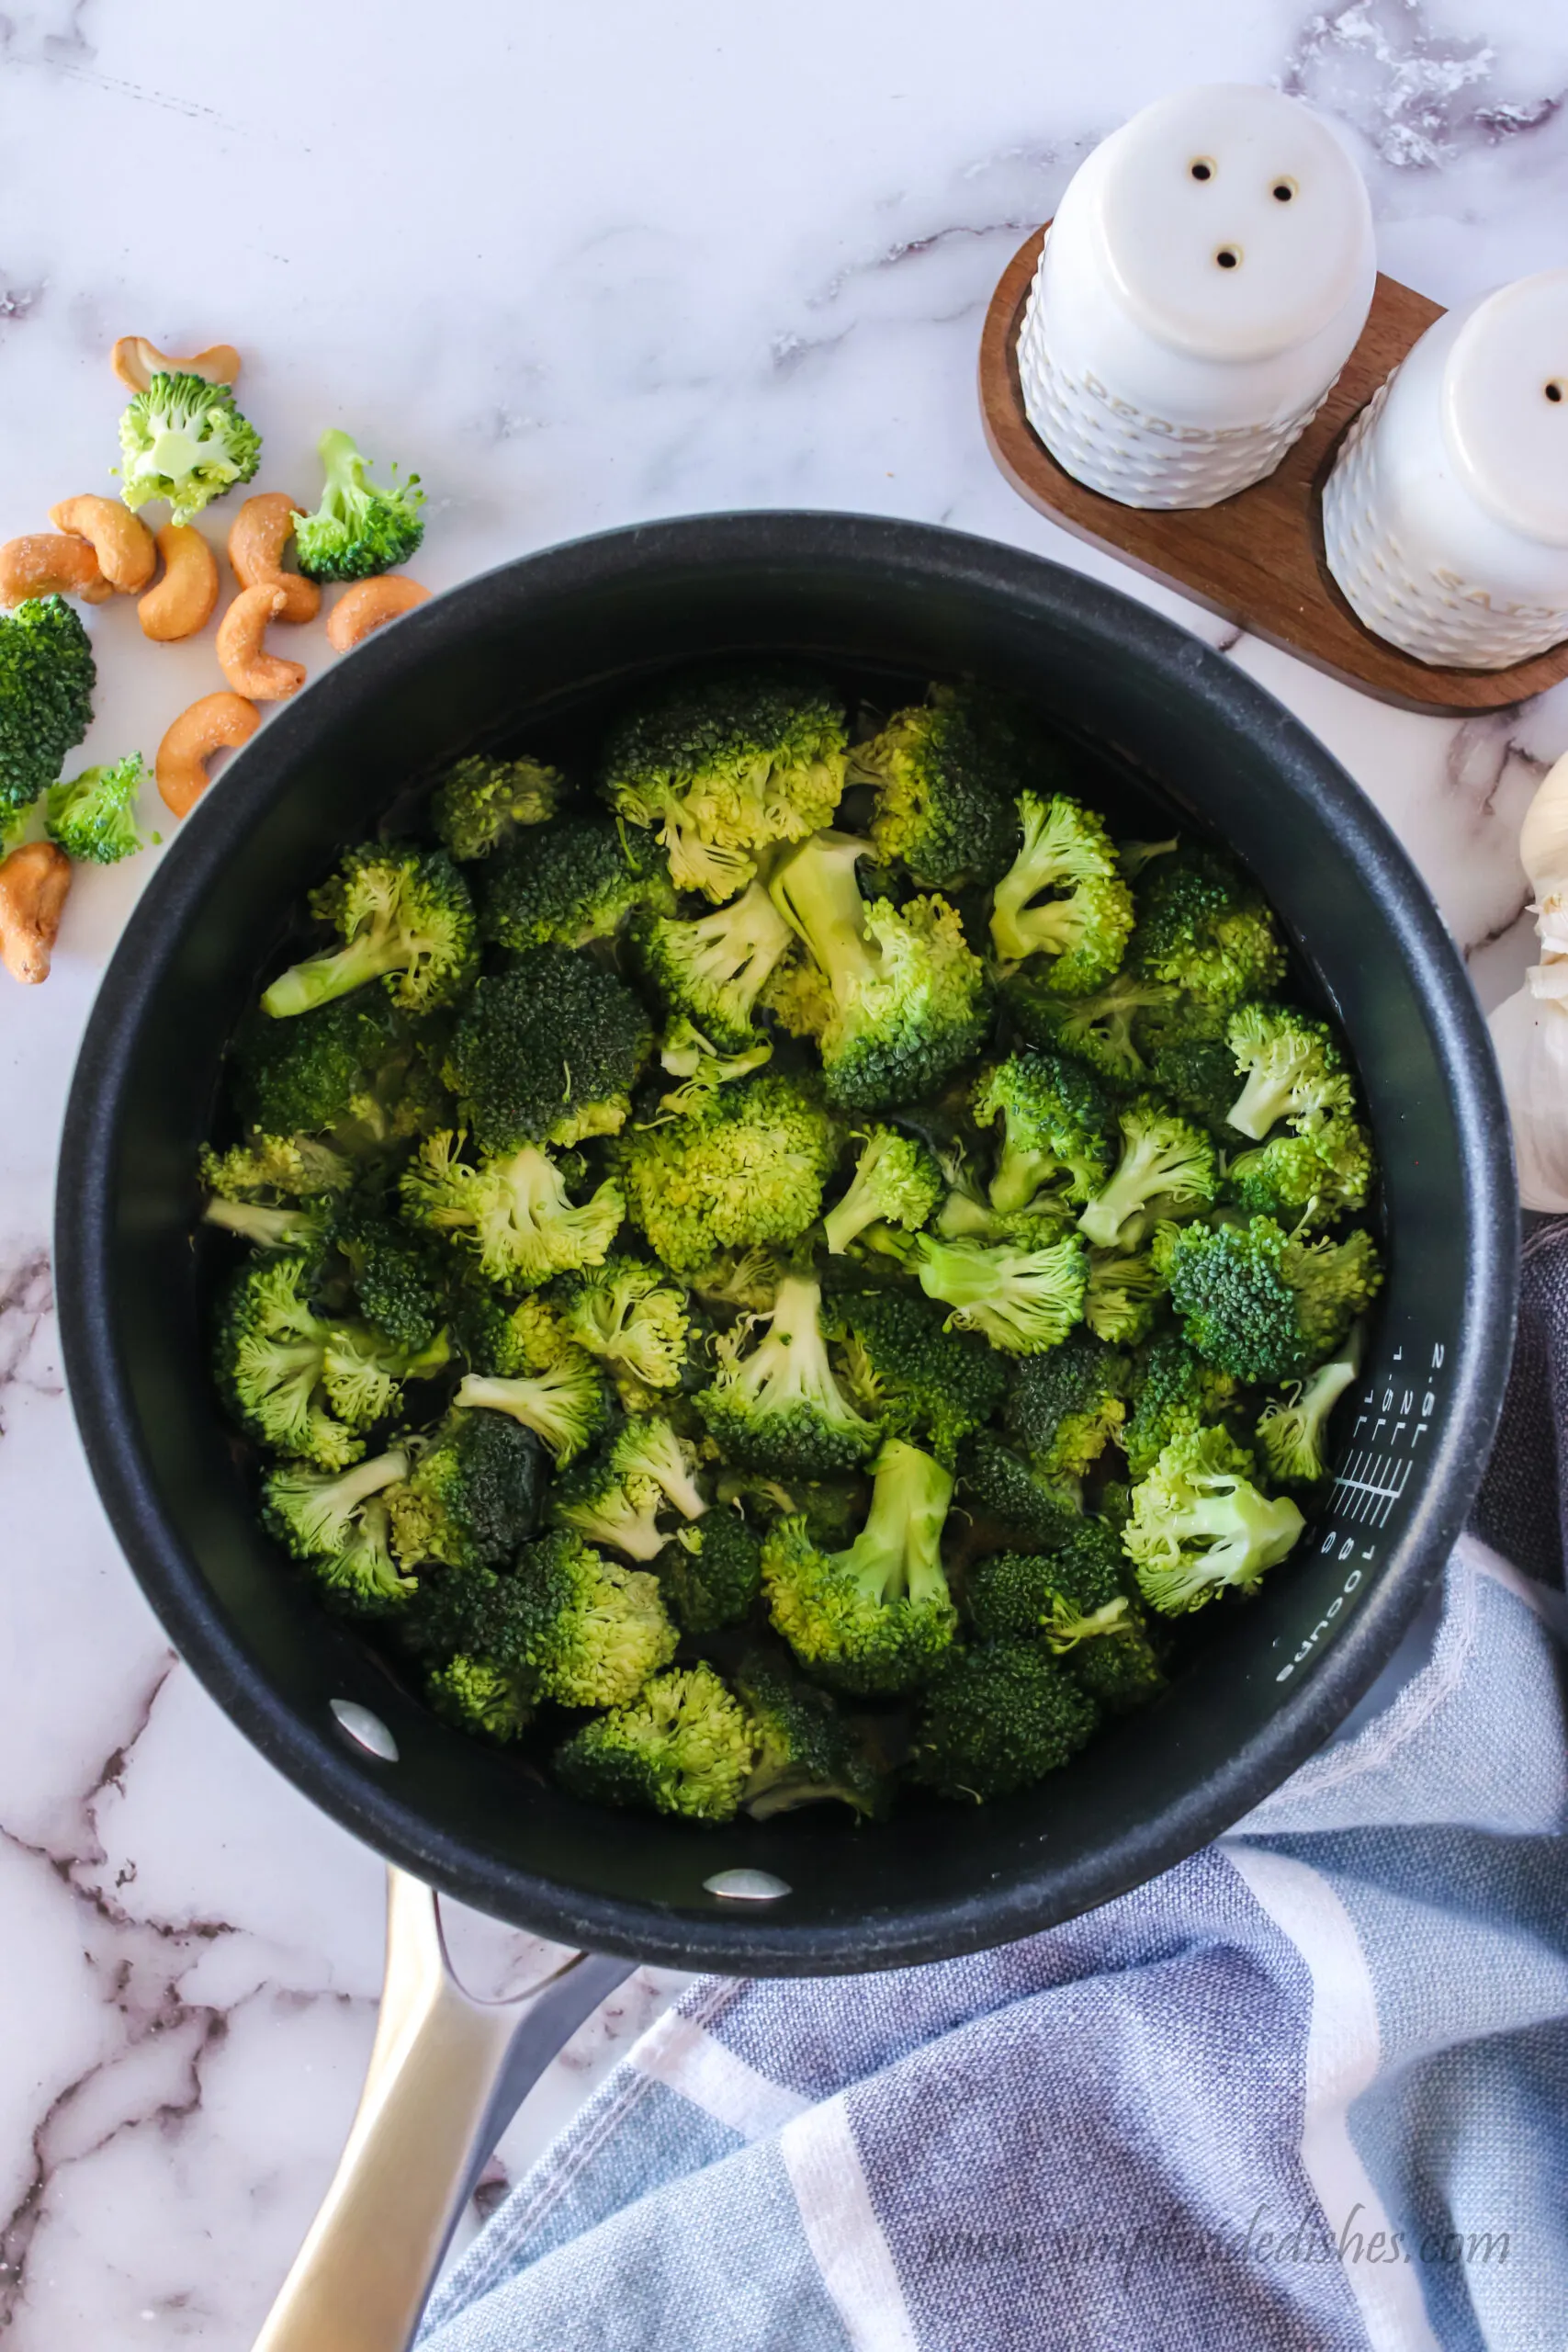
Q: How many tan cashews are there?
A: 9